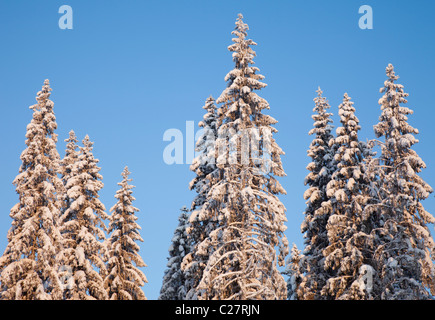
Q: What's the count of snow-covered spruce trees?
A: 11